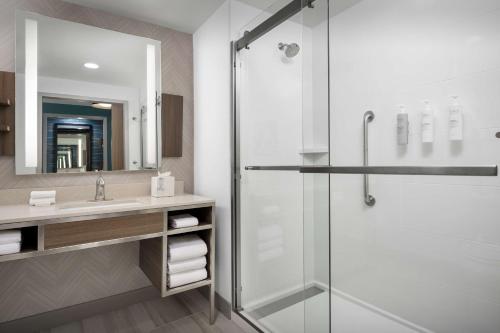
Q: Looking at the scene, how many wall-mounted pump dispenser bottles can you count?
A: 3